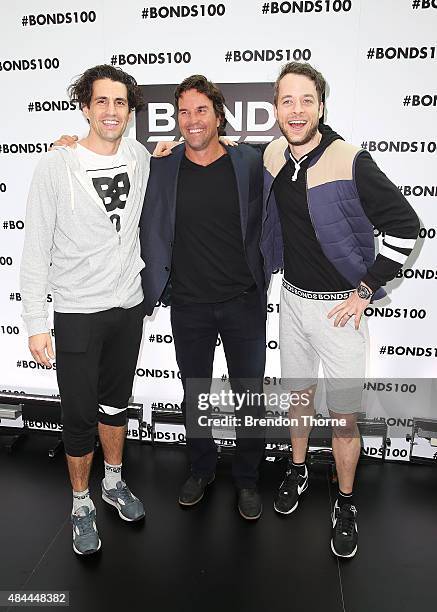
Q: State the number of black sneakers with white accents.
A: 2